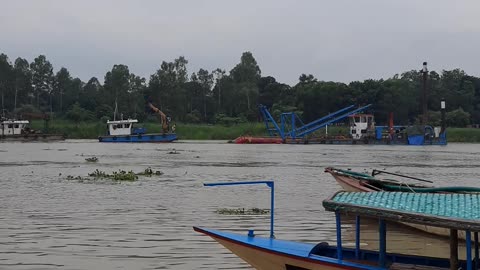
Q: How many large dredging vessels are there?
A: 1